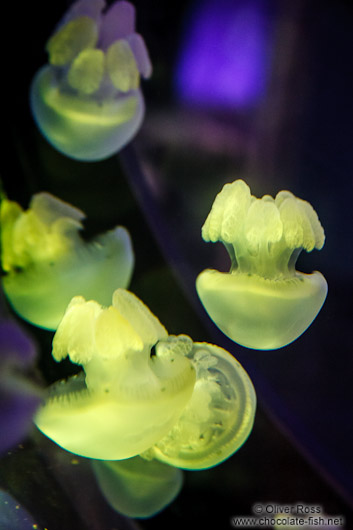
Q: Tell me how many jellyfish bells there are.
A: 6